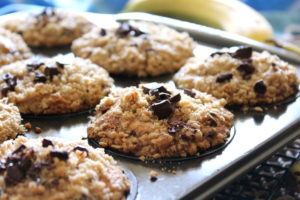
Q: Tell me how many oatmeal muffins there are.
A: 8